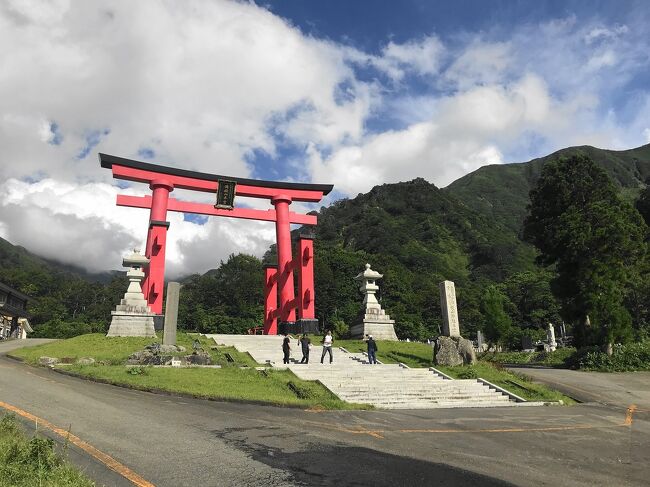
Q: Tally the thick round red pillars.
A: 2